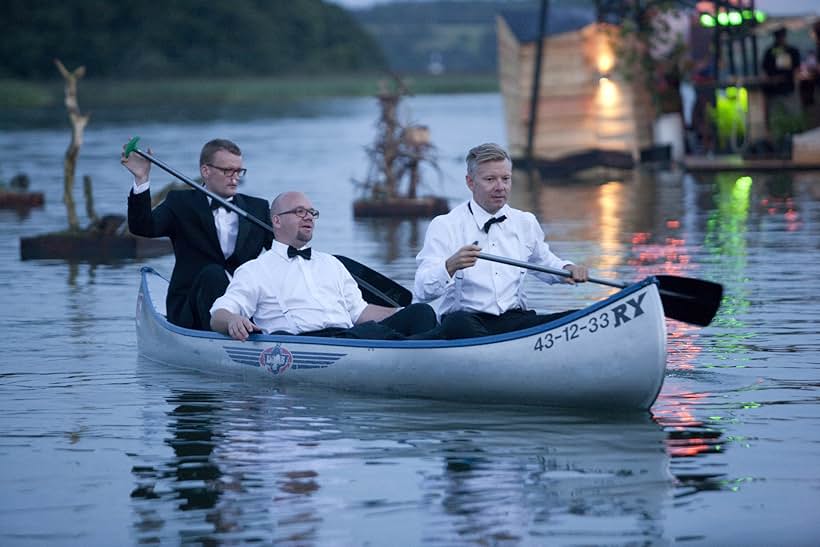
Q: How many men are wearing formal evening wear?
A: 3